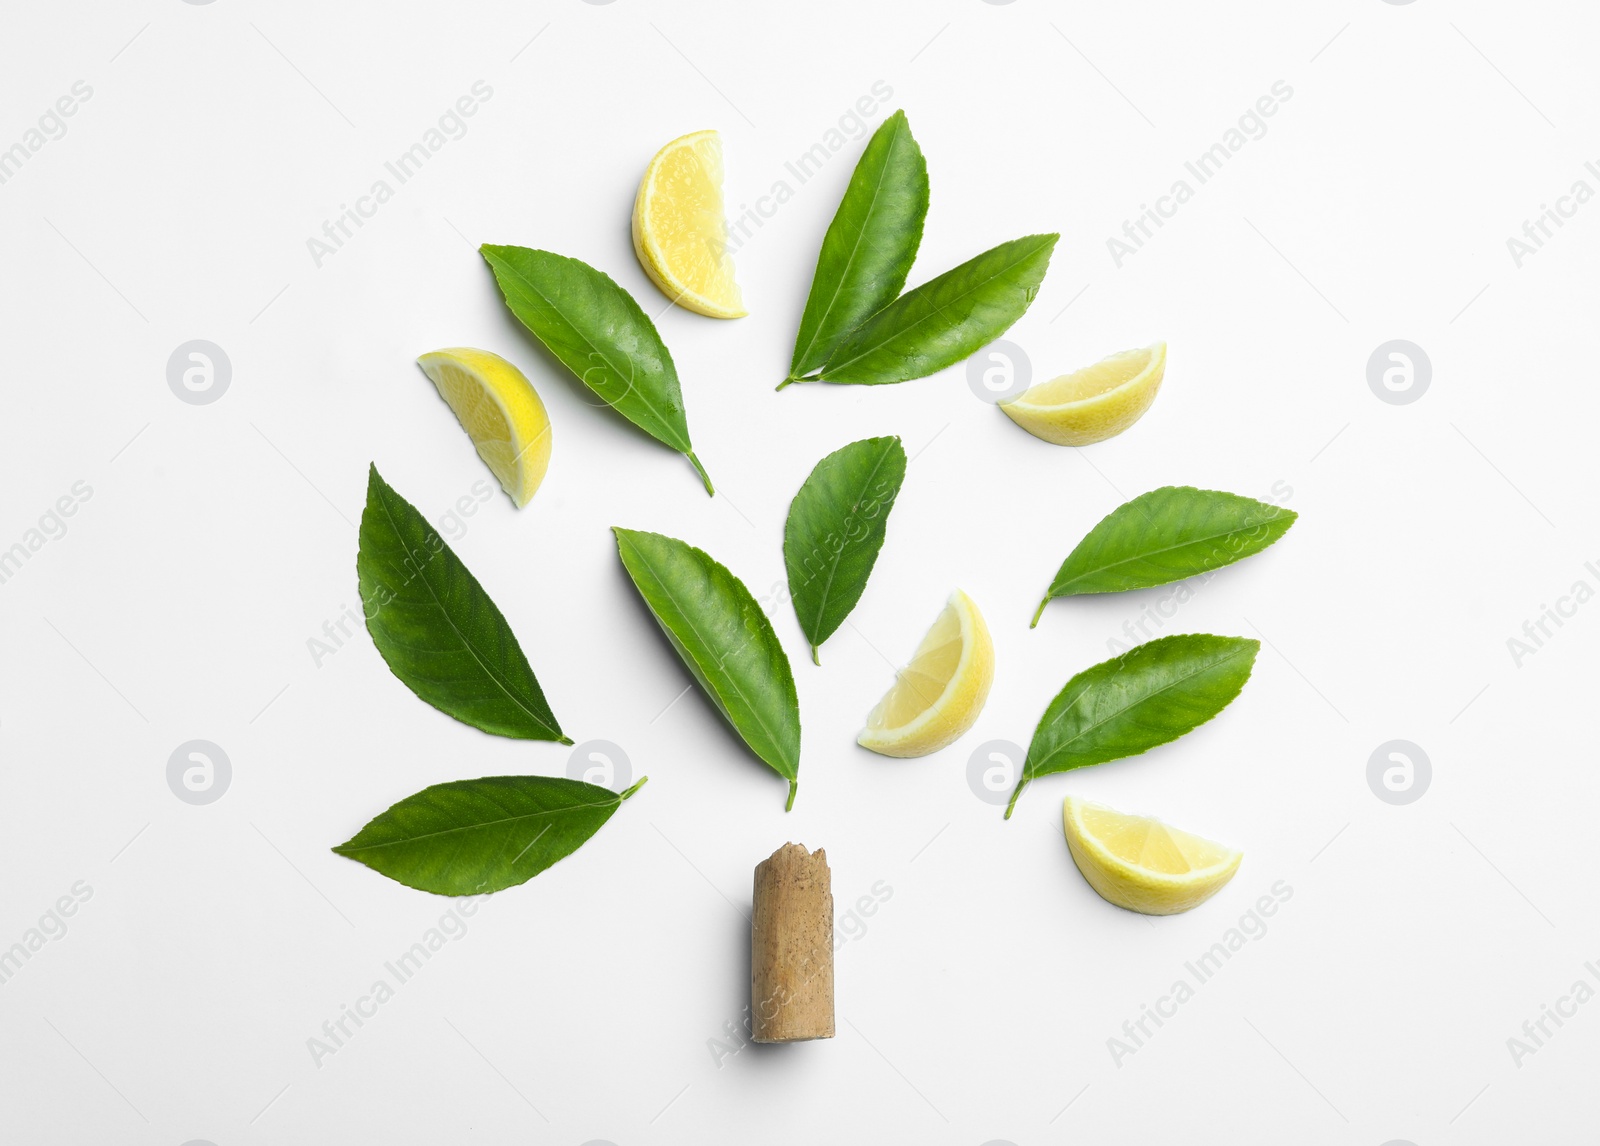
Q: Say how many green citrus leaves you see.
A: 9